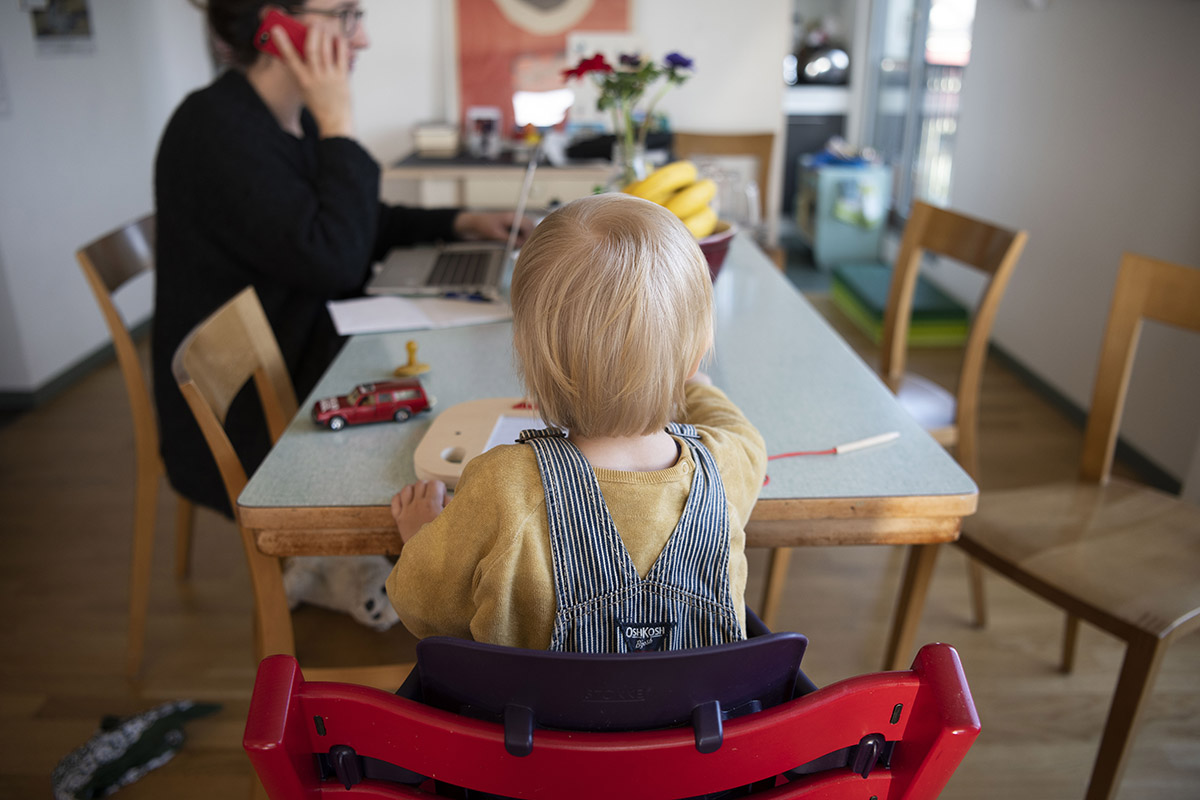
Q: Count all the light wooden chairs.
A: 5